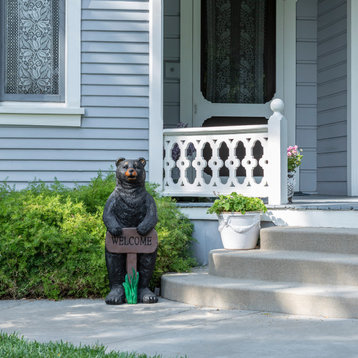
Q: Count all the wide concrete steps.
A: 3